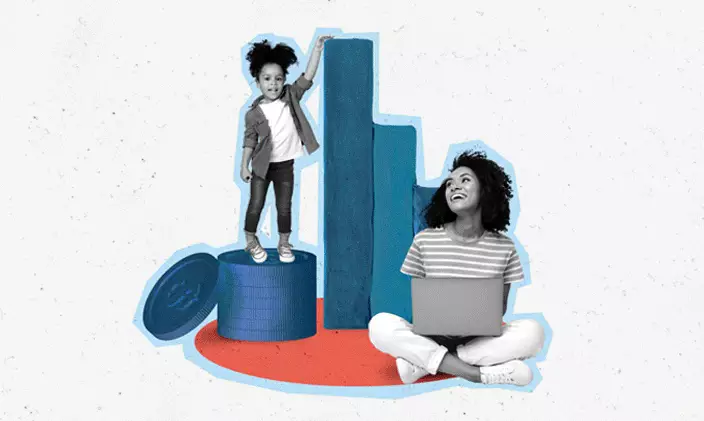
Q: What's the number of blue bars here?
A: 3